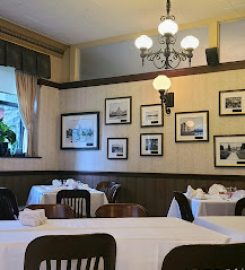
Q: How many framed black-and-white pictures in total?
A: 8